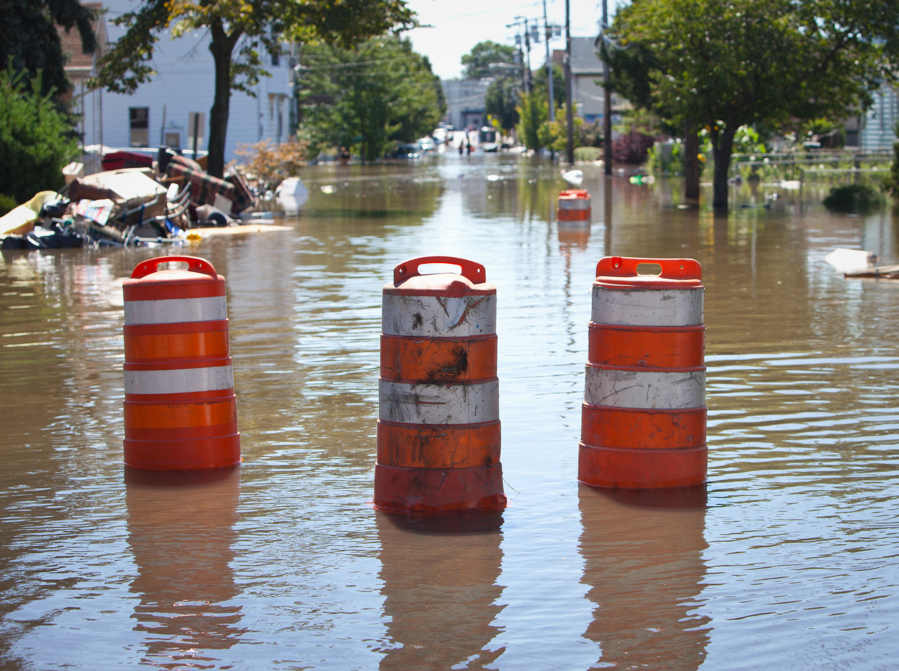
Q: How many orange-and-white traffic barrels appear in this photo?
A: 4